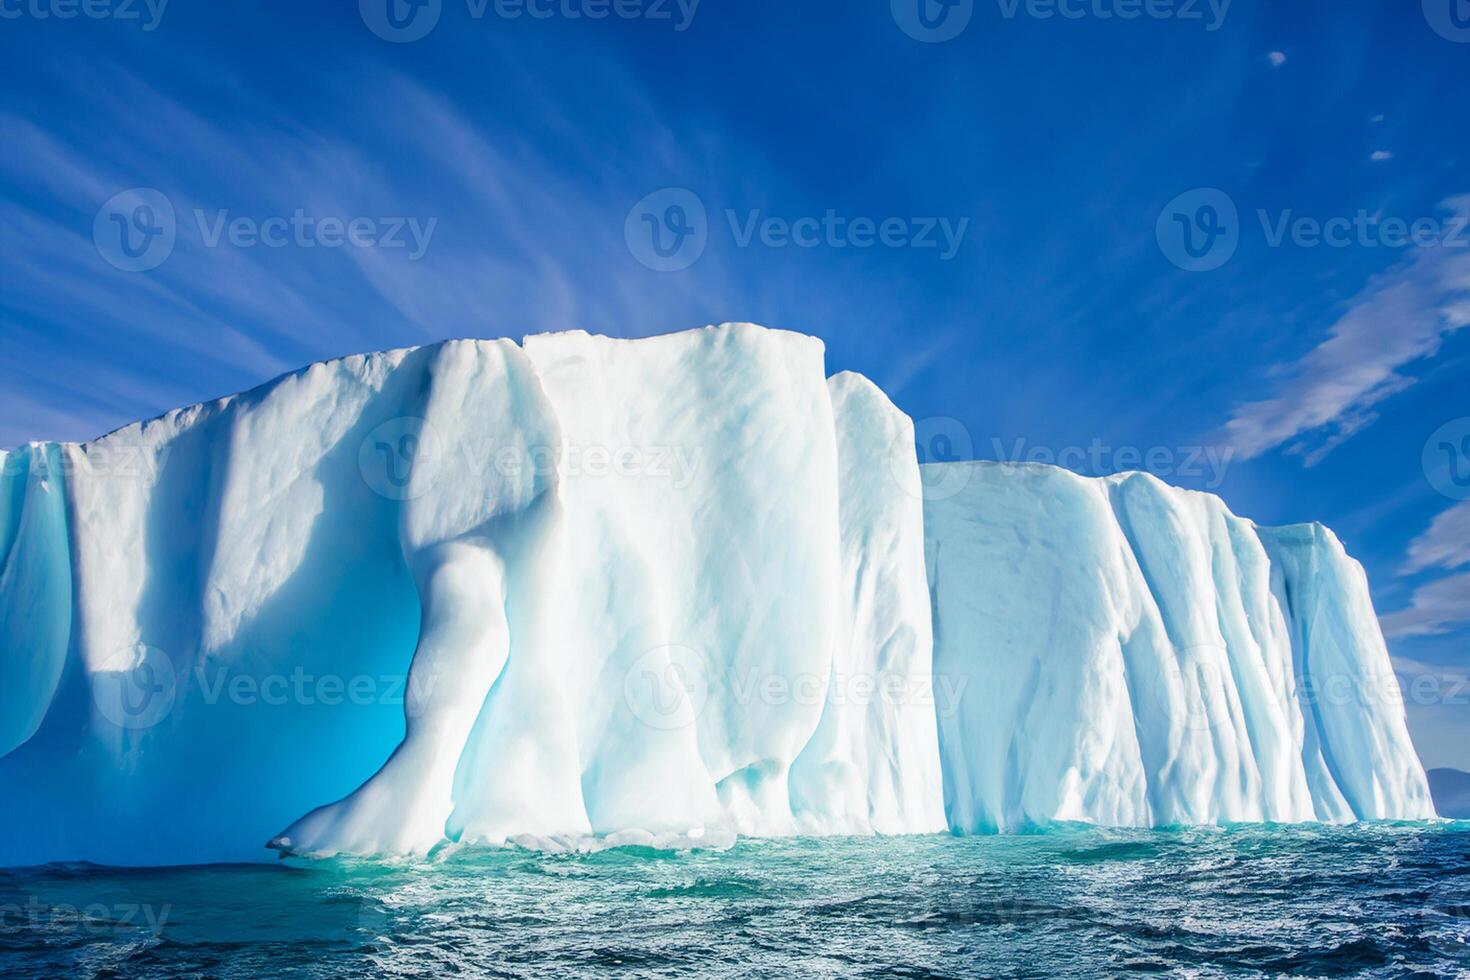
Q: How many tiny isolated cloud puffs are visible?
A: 3